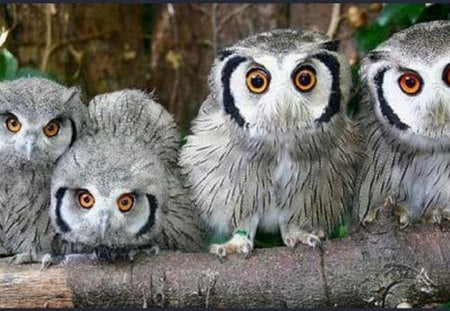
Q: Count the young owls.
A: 2